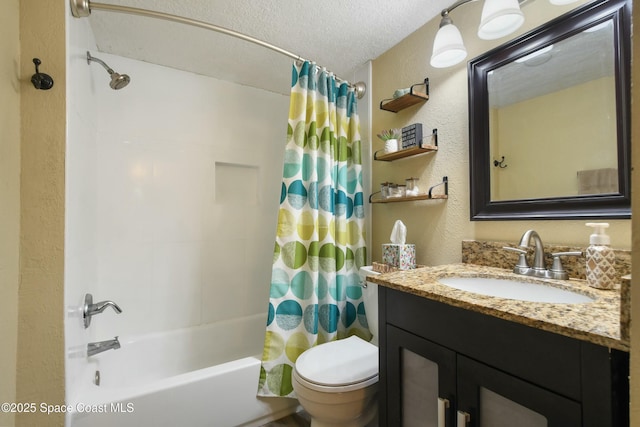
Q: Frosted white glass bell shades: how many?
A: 3